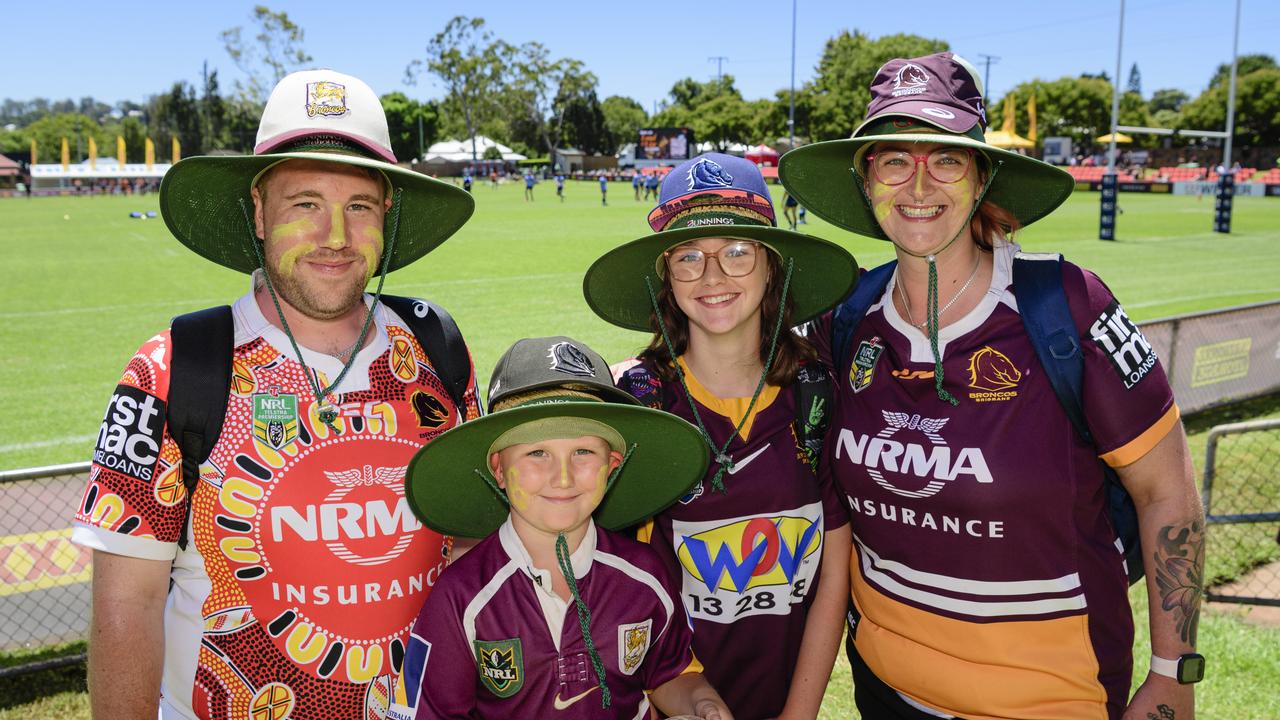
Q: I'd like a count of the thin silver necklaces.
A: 2